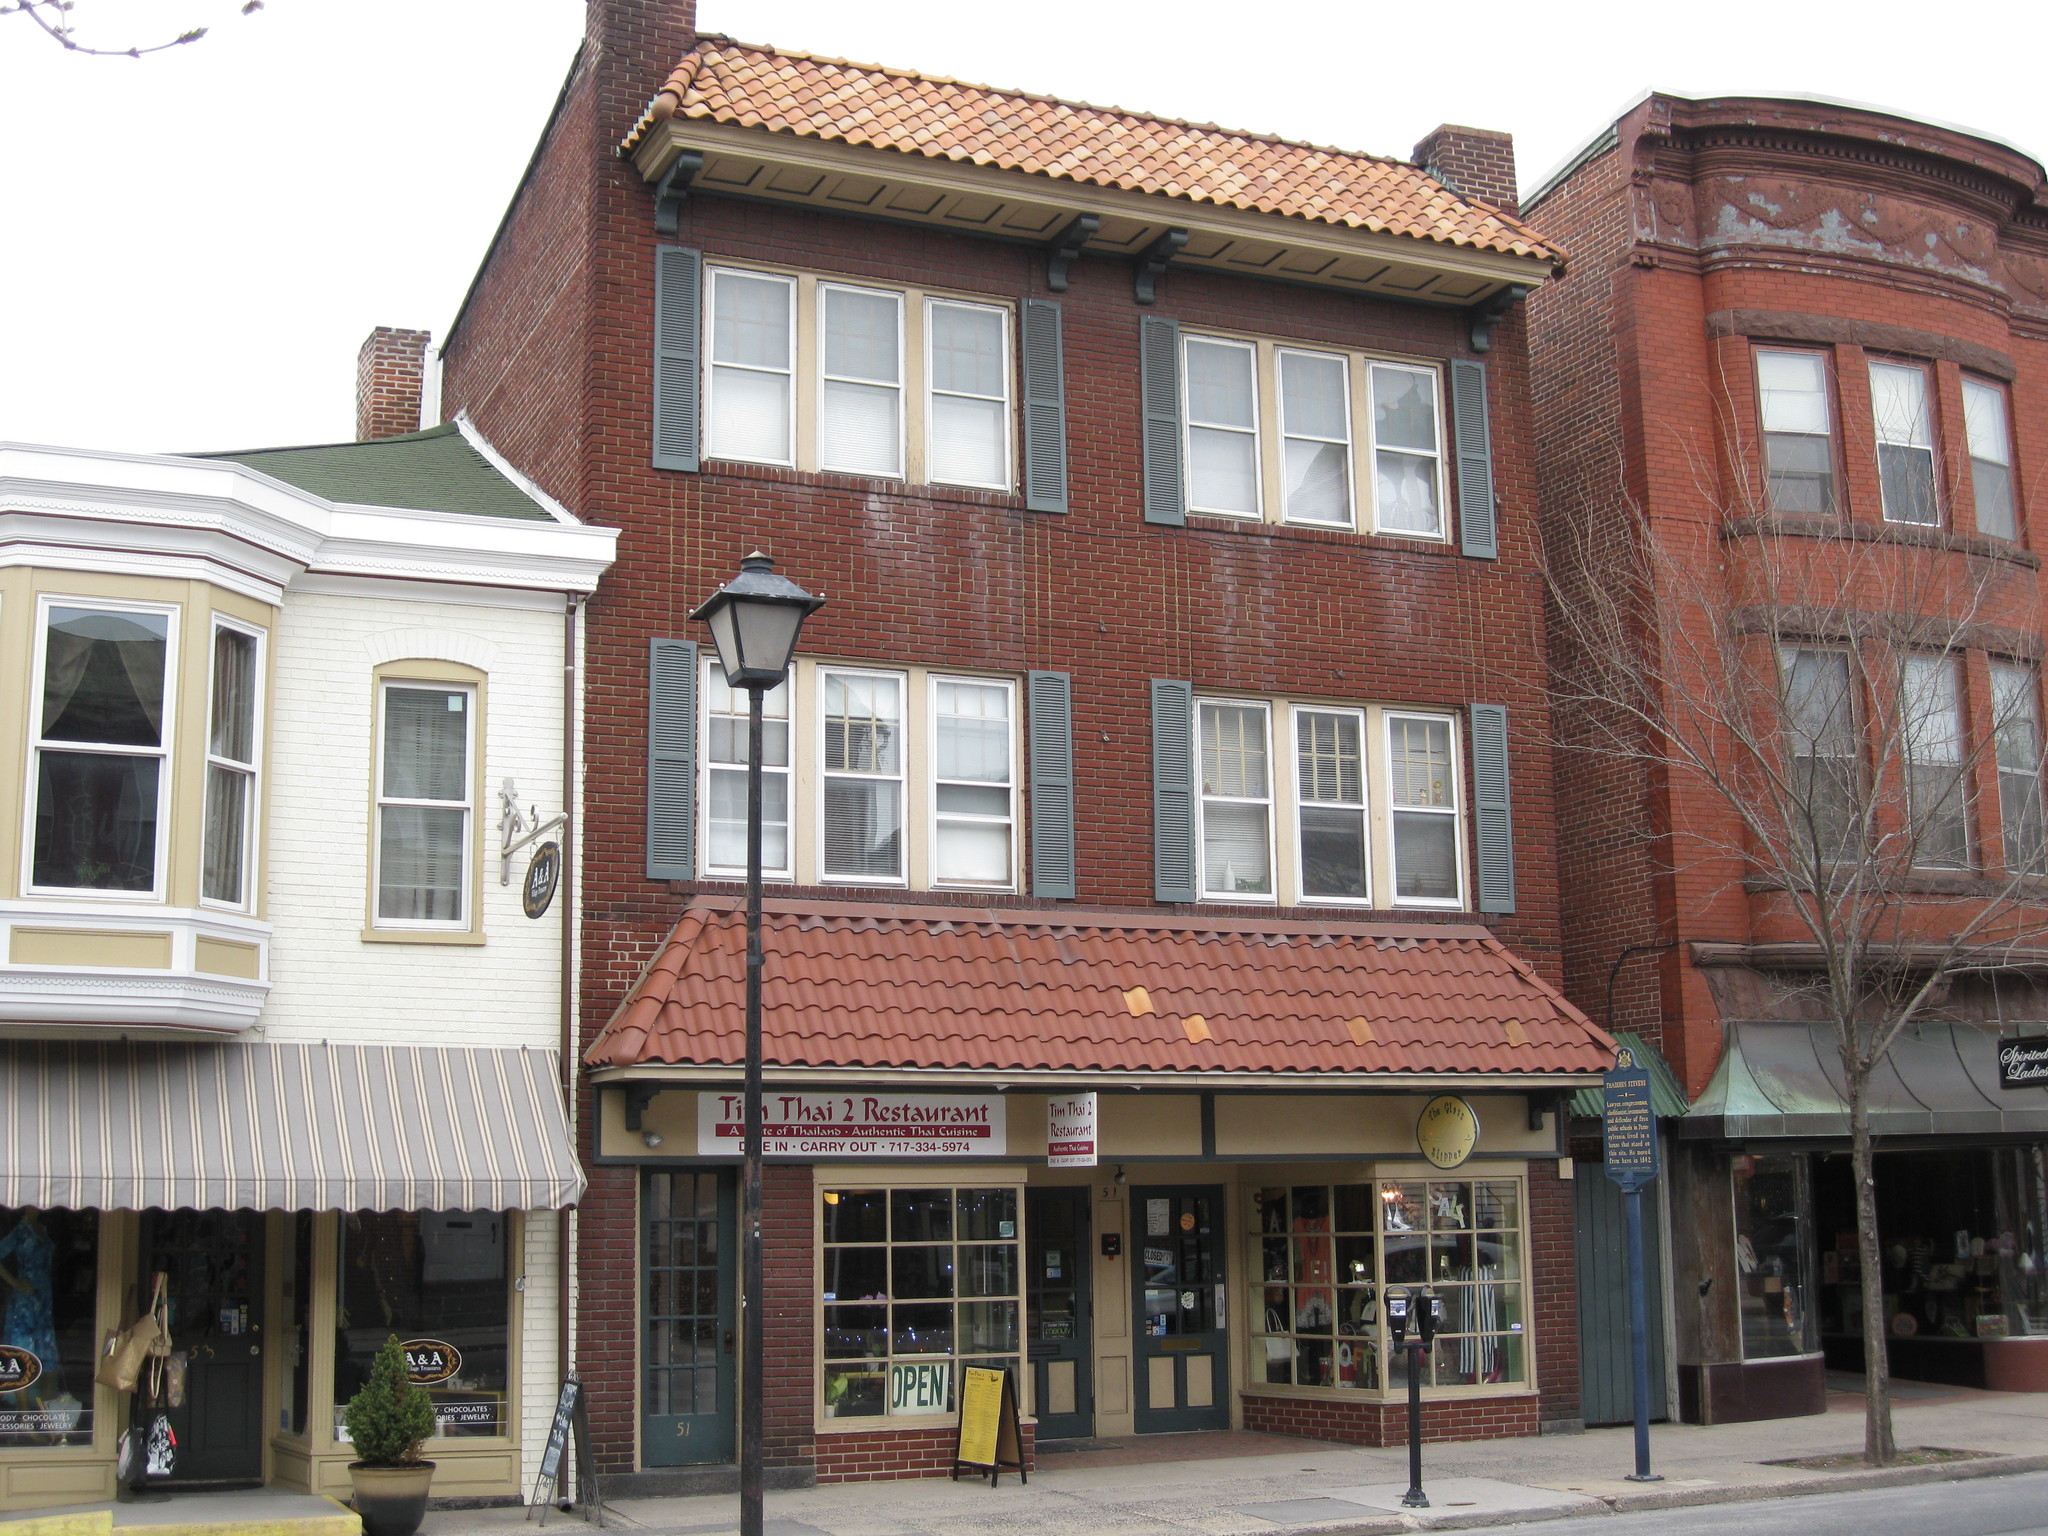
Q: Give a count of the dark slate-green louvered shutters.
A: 8